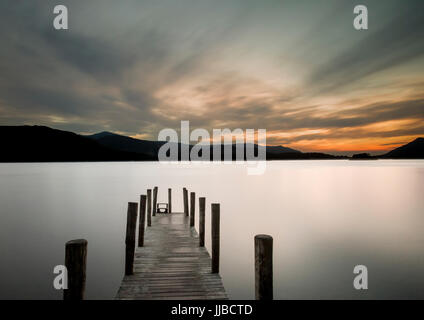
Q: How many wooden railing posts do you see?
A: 11